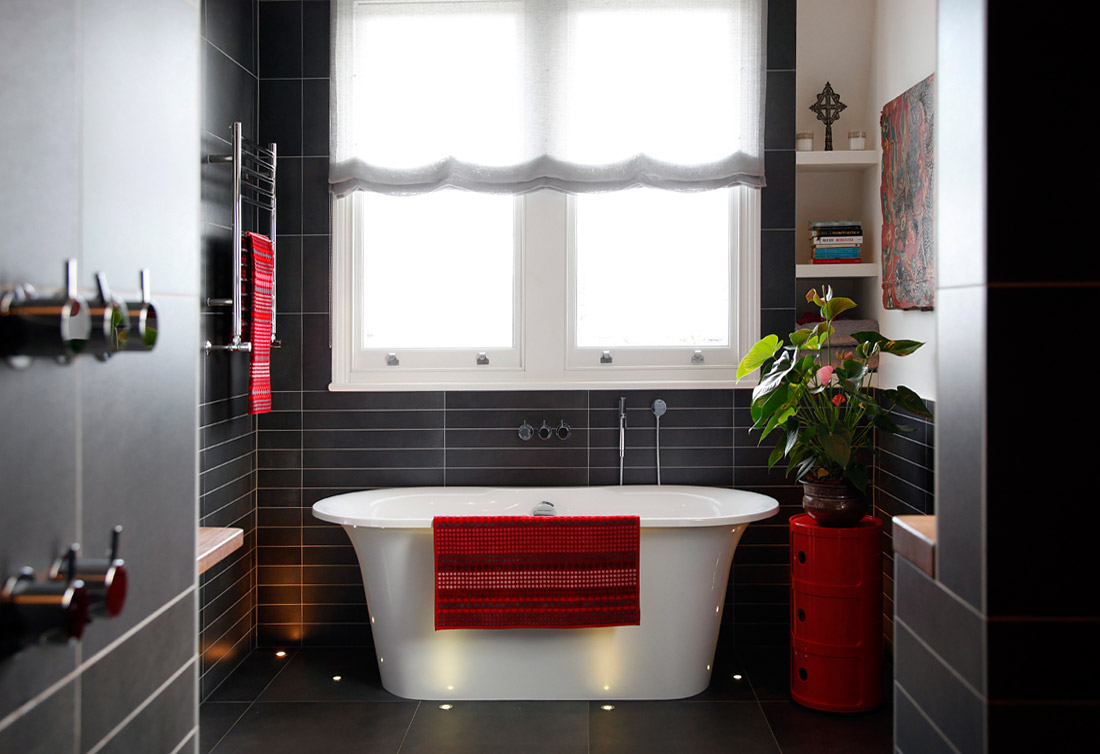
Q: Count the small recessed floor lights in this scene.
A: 5